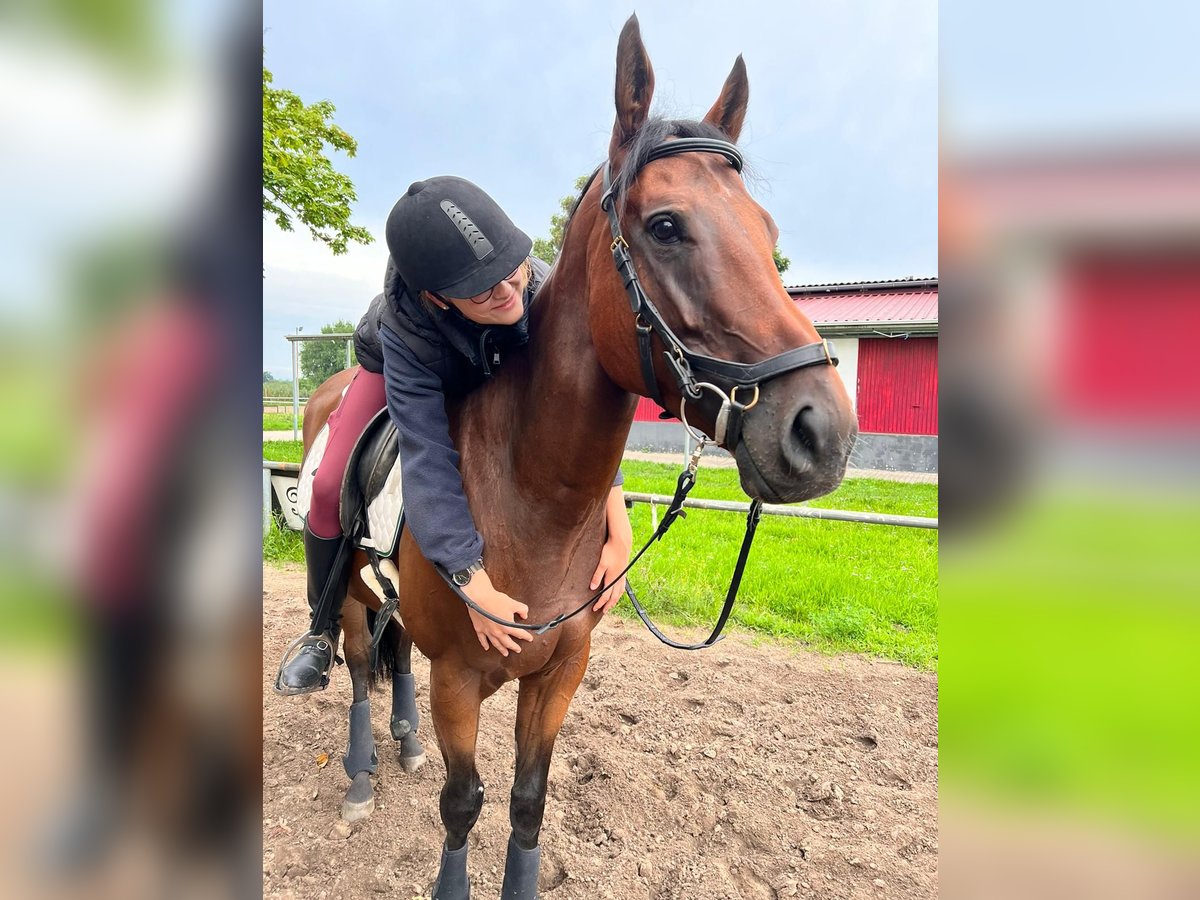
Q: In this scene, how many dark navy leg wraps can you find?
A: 4